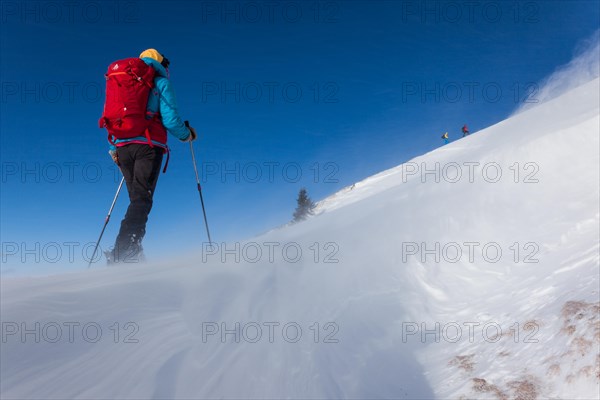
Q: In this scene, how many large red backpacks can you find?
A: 1